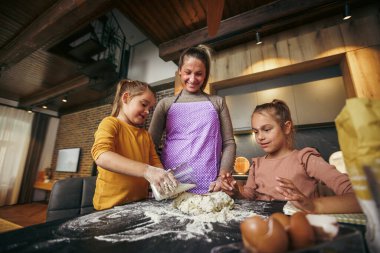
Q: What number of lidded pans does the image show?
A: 0